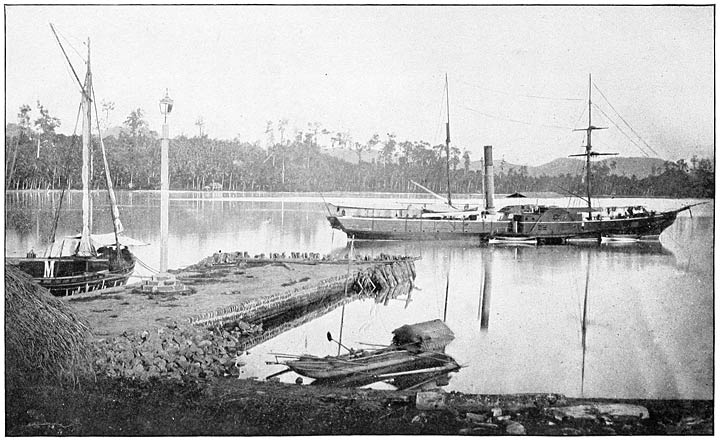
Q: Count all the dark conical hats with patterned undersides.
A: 0